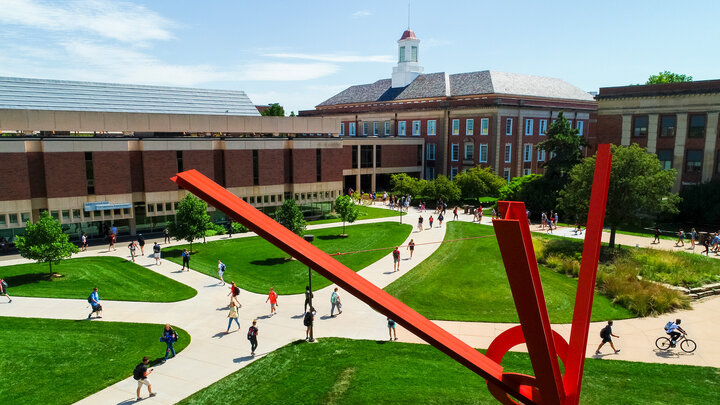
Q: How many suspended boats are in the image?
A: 0